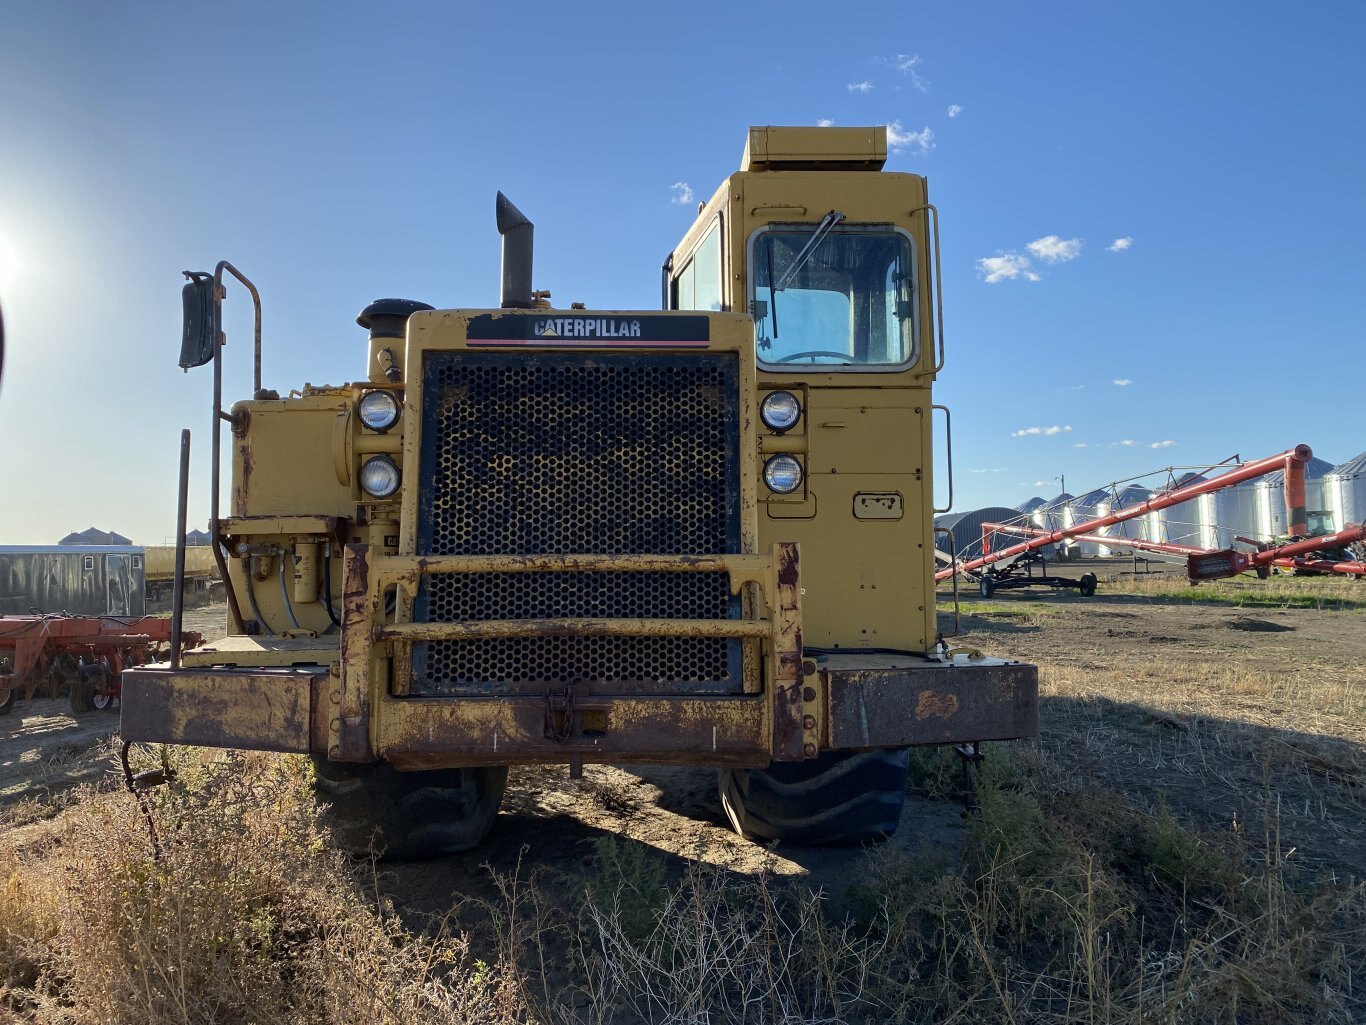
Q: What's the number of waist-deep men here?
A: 0